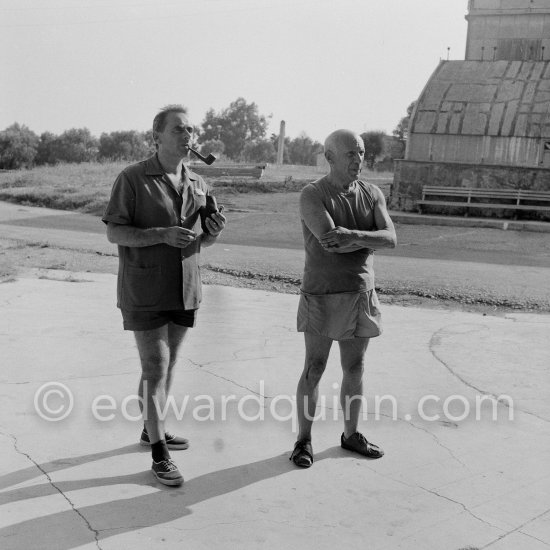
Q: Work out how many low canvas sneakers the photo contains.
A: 2